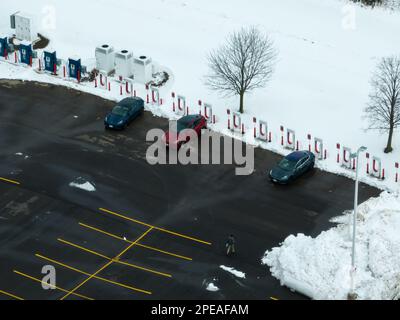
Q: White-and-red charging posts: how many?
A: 11